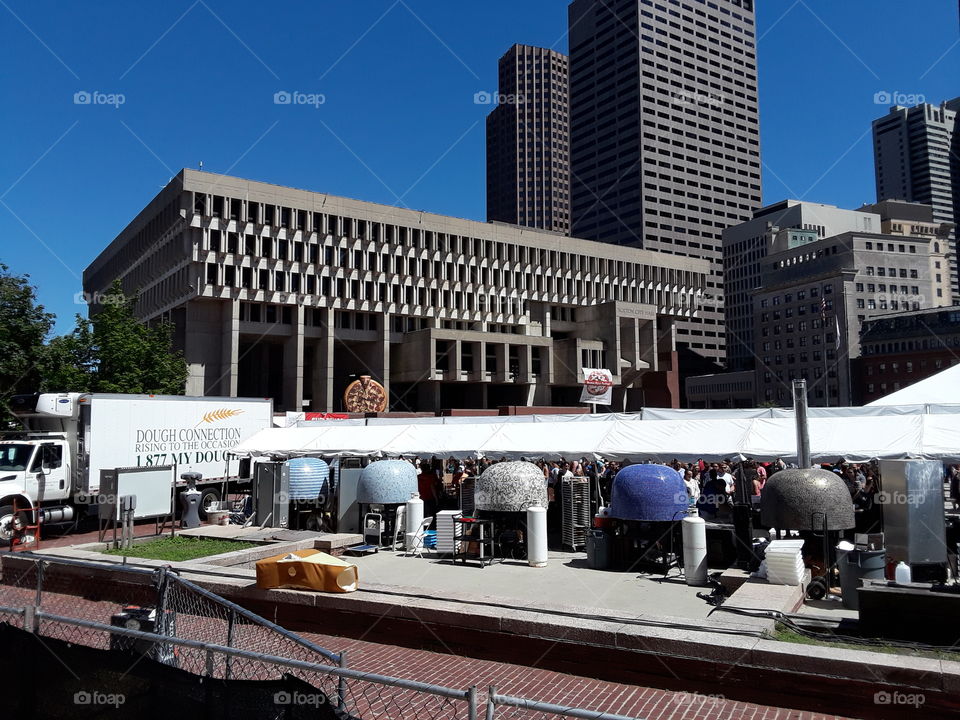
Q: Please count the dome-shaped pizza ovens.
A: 5